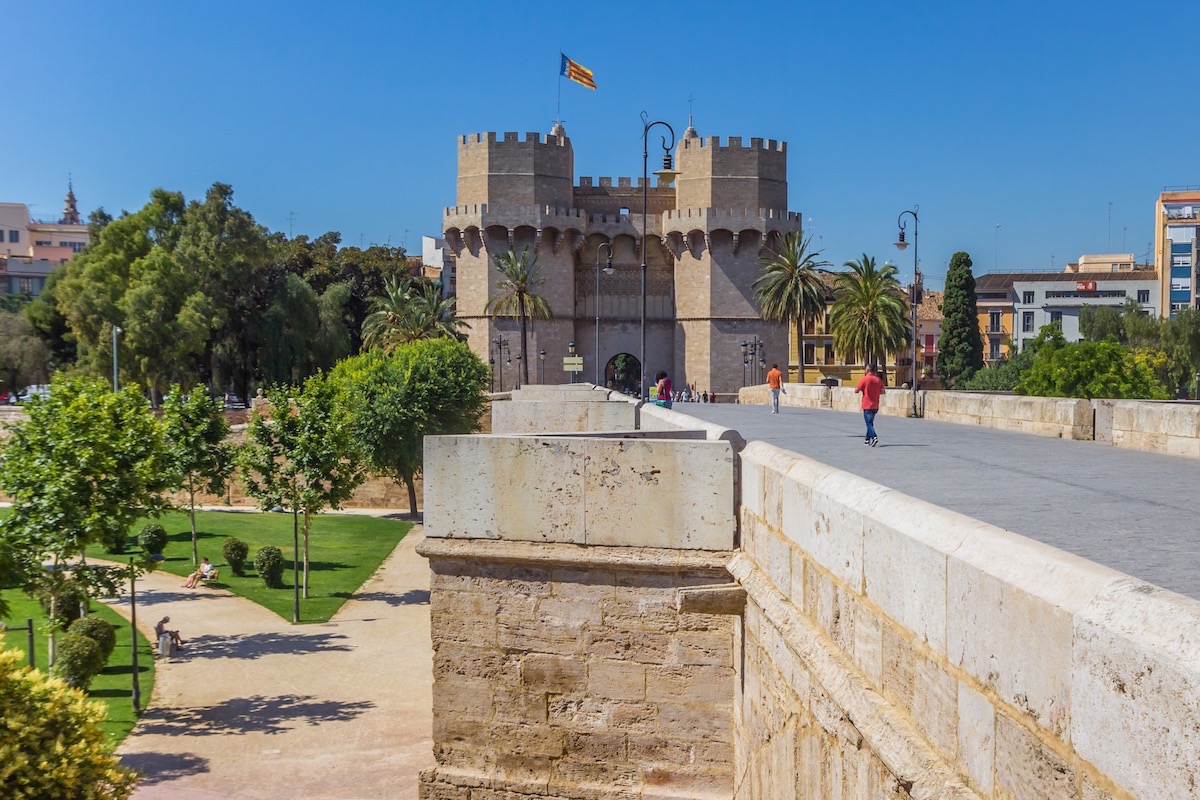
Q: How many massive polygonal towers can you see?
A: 2